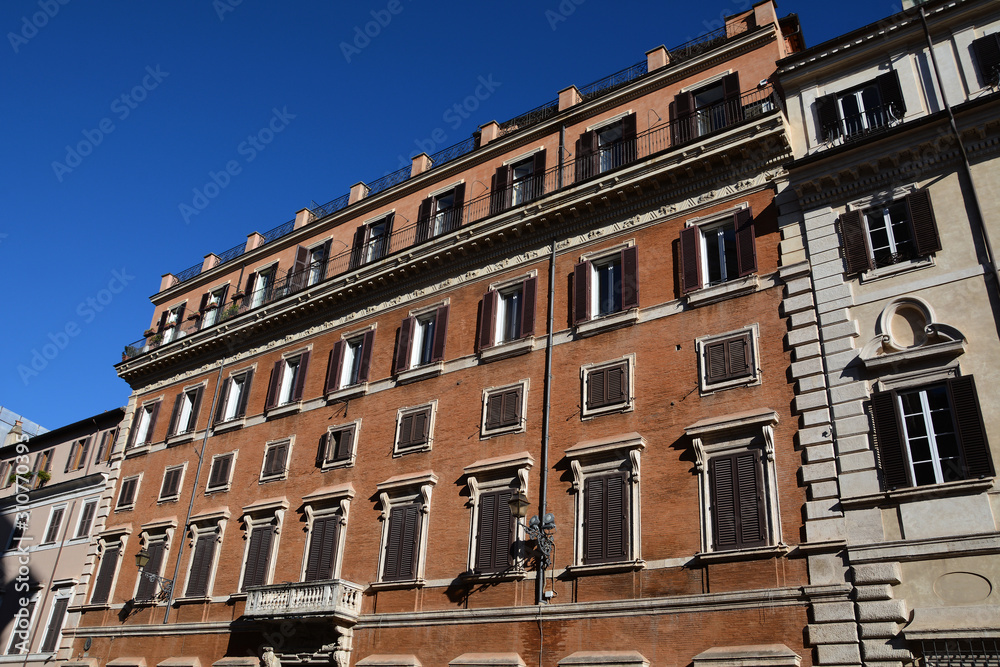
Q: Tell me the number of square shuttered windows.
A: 9